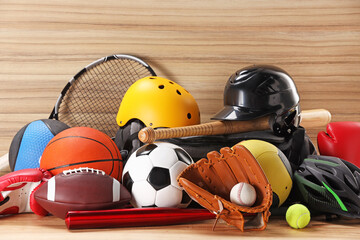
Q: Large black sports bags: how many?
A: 1